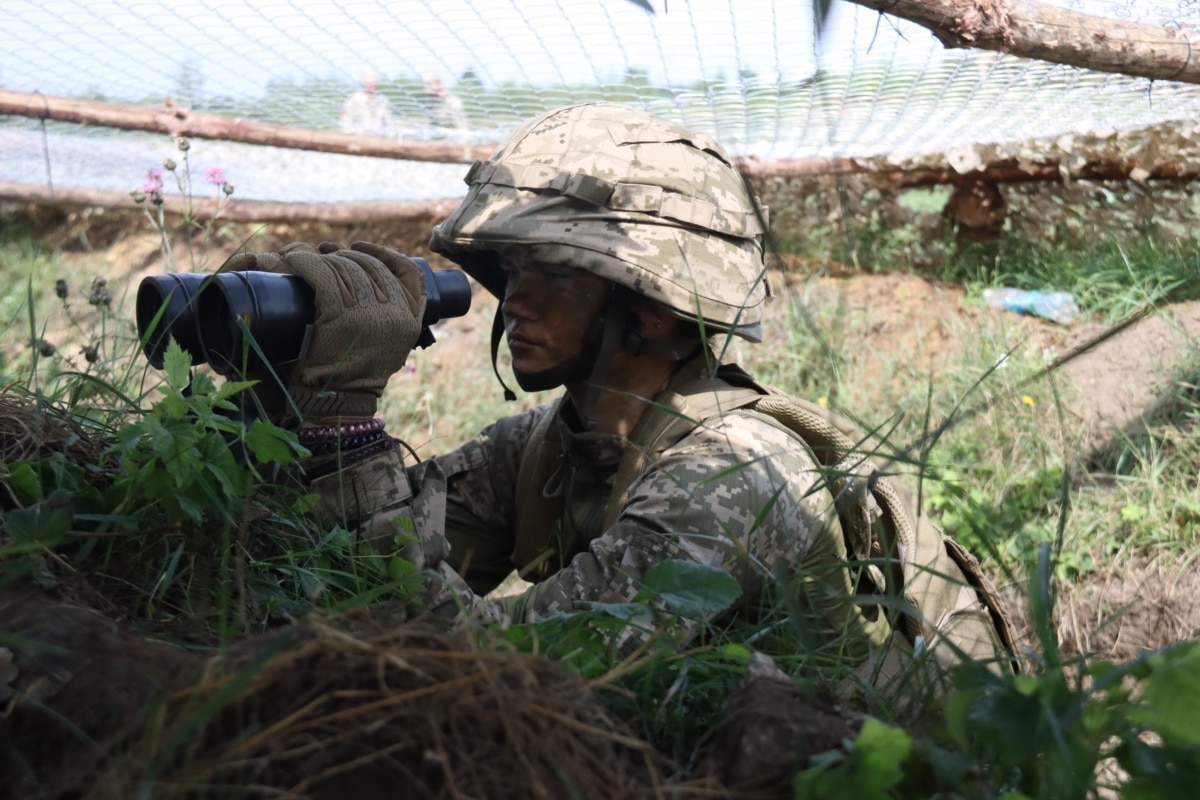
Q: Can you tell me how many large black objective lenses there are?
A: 2